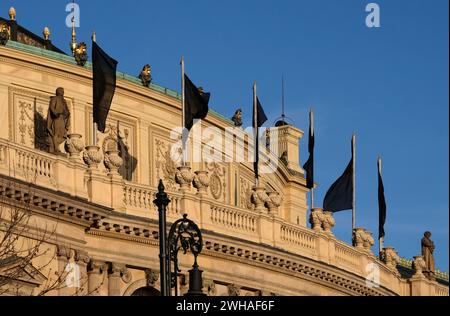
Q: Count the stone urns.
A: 14